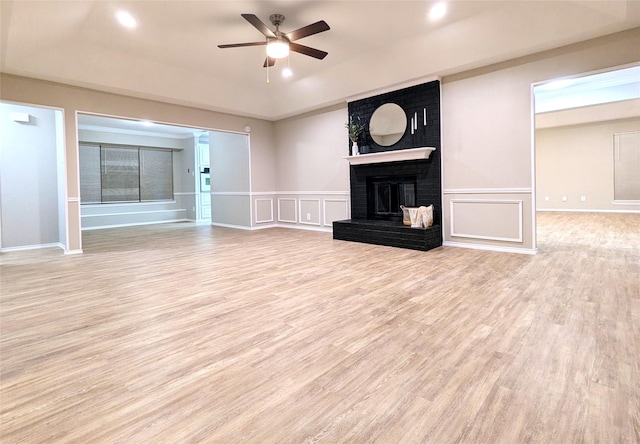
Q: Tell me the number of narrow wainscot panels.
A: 4